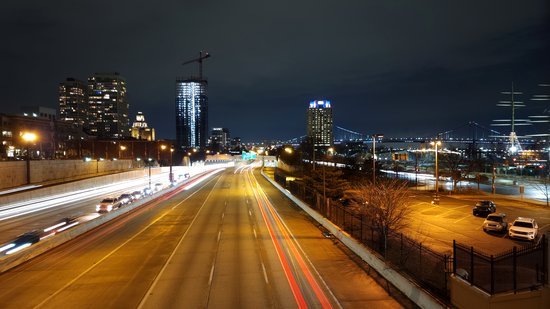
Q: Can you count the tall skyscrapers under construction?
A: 1